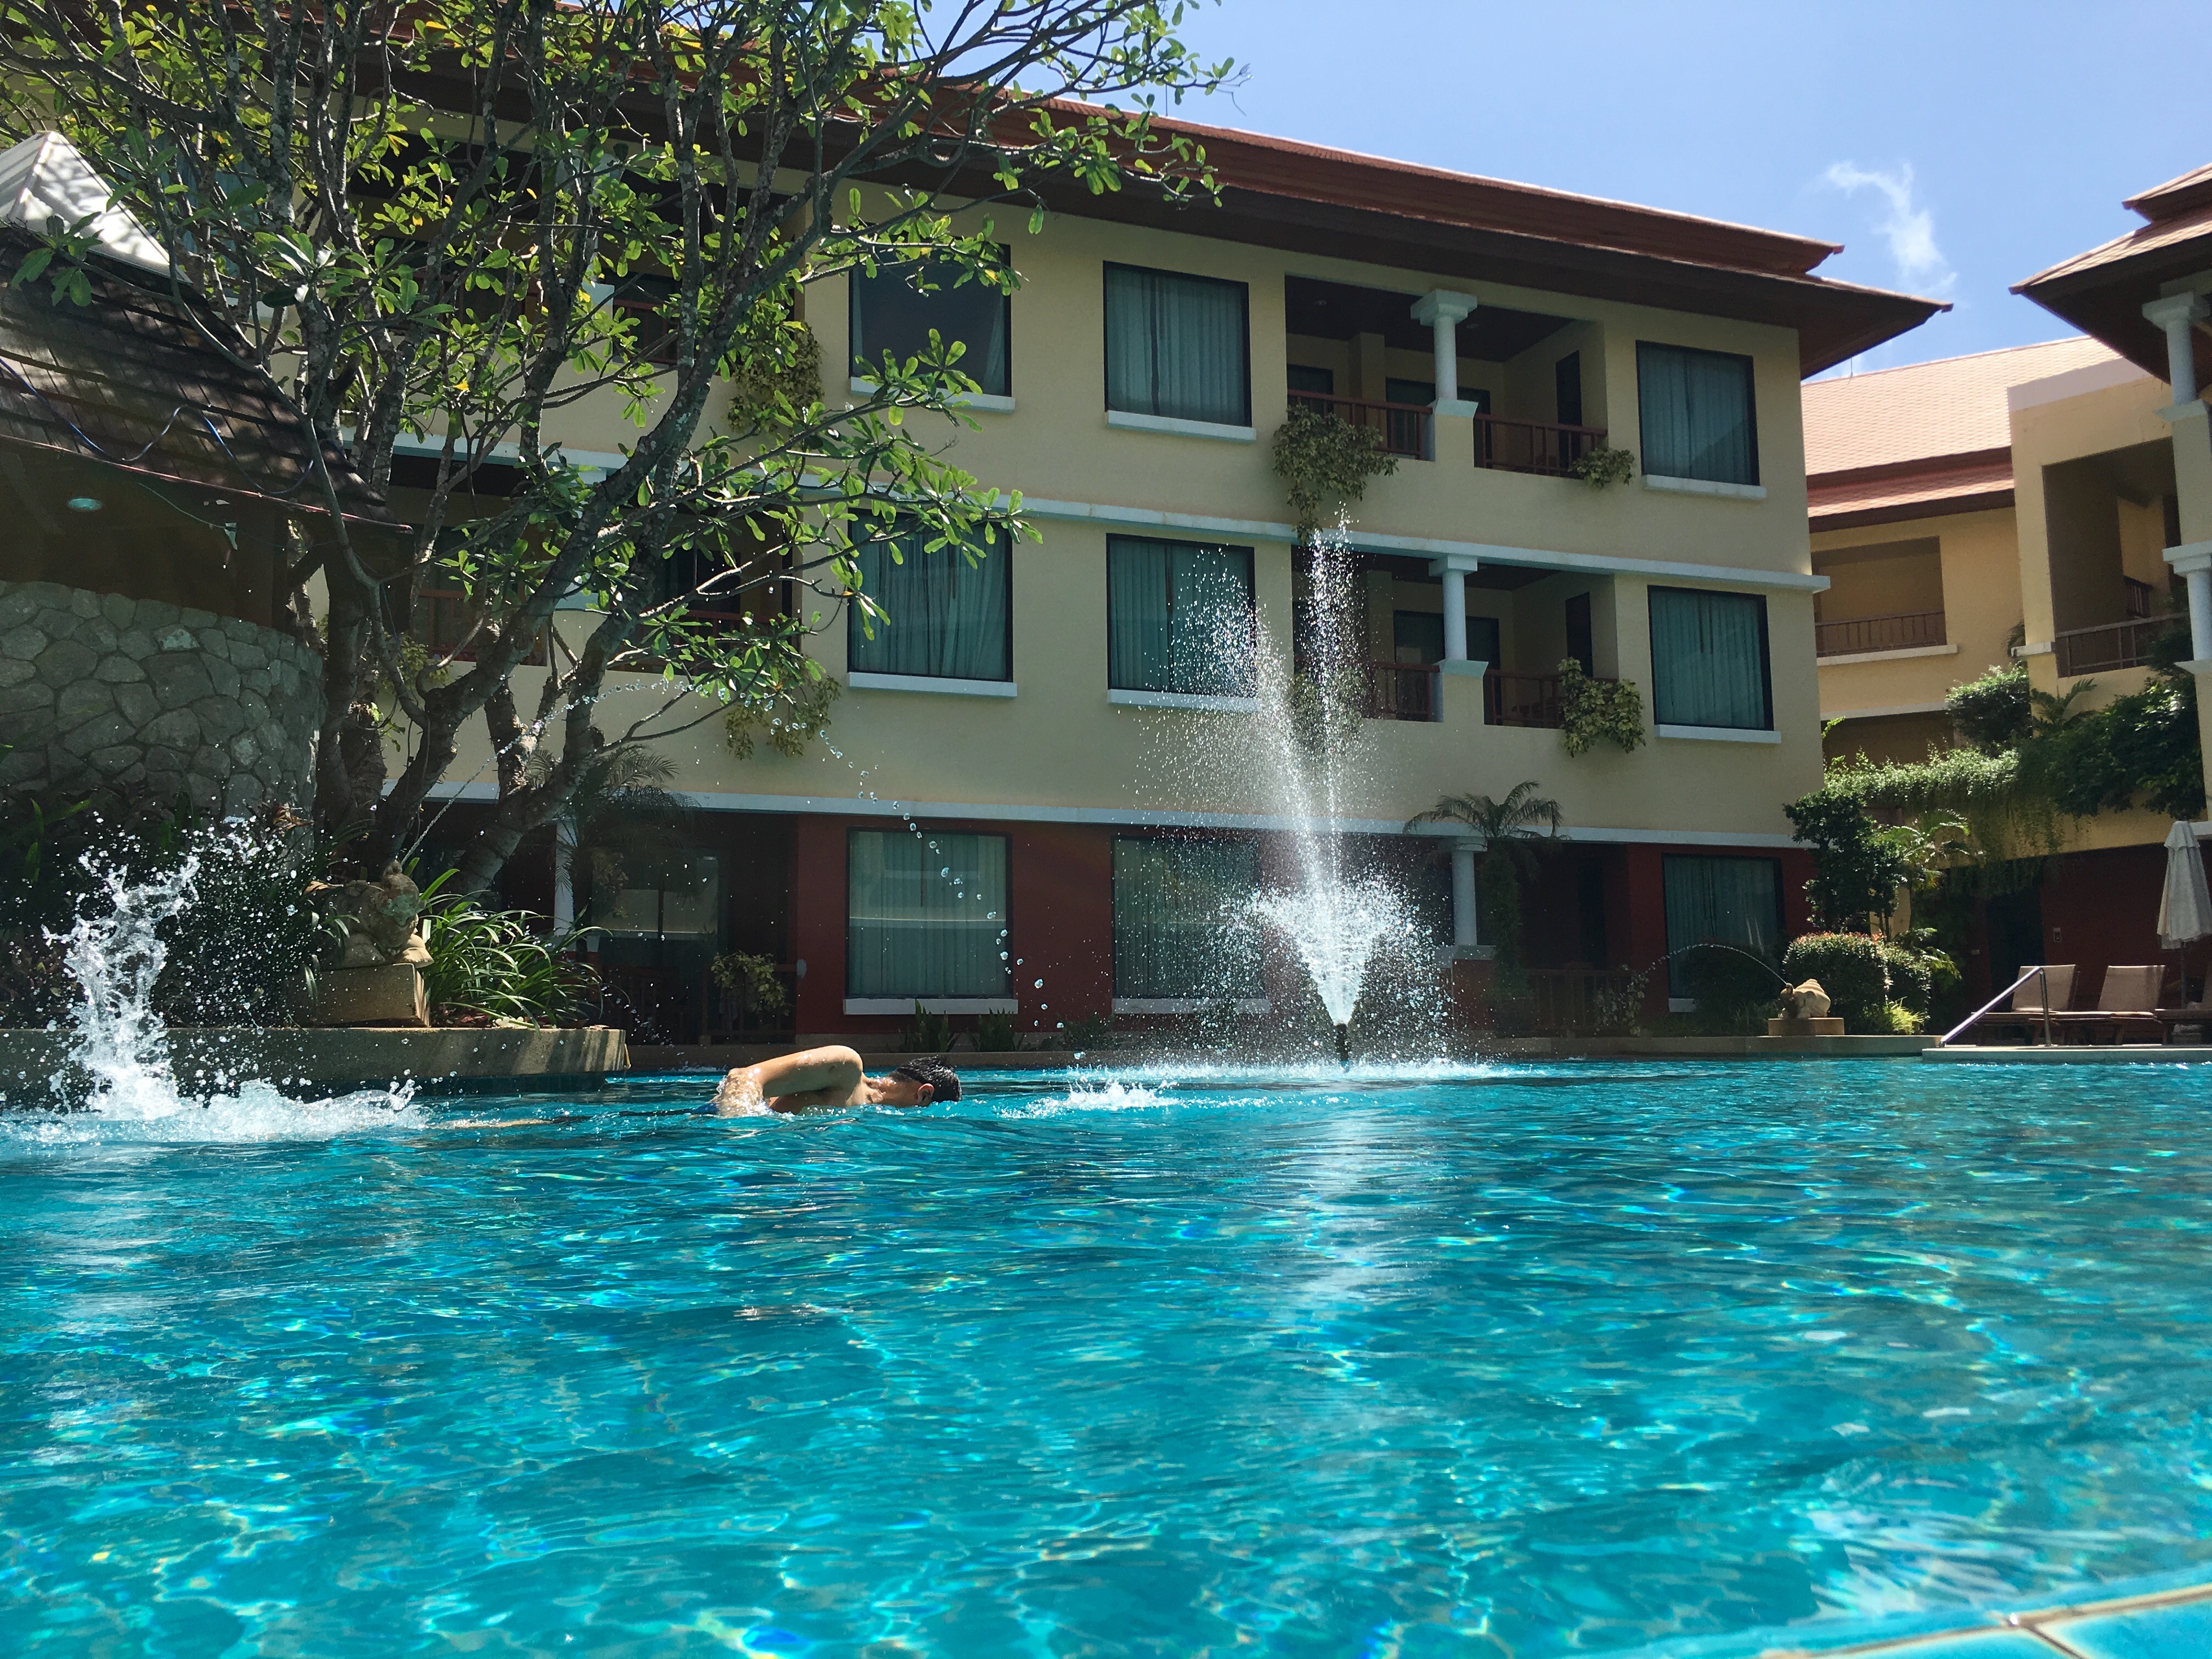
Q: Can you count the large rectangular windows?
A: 9